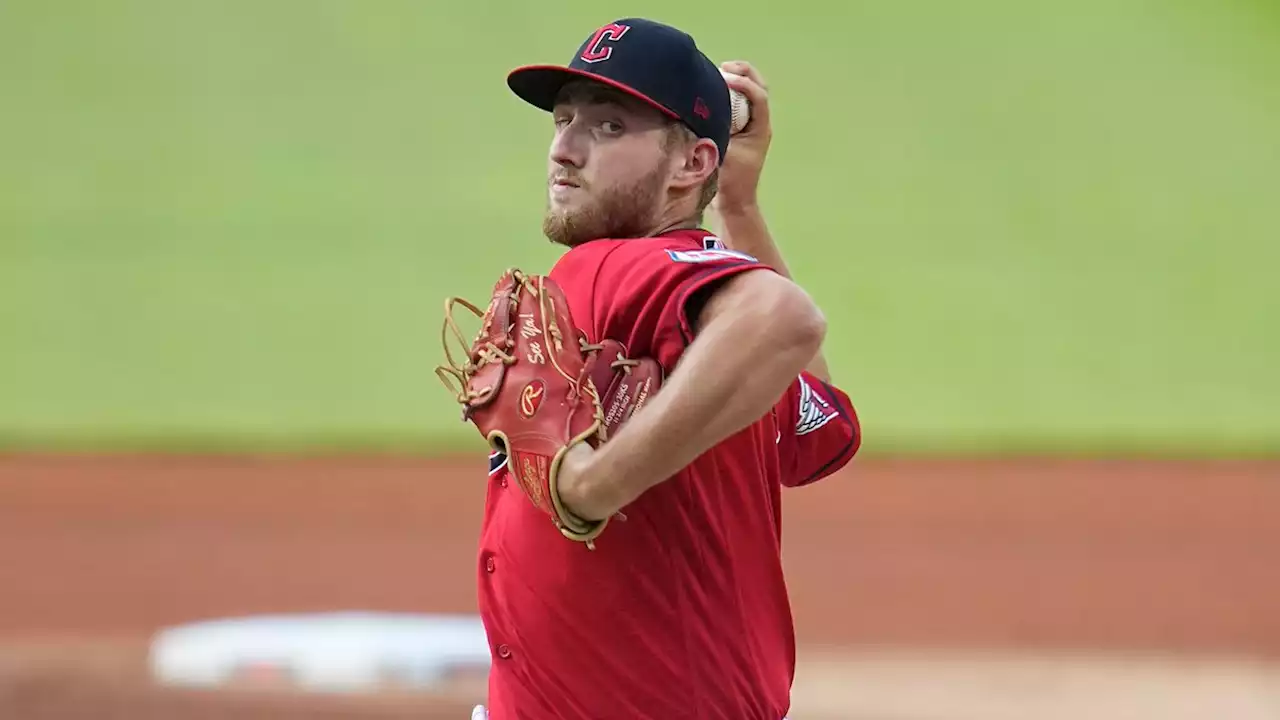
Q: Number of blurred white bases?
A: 1